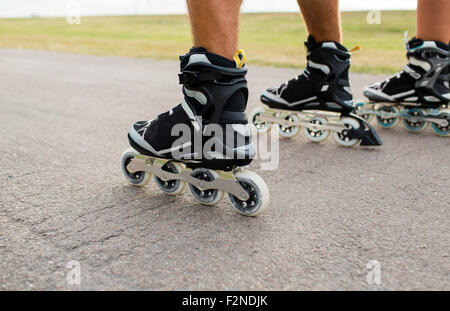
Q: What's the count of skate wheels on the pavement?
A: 12